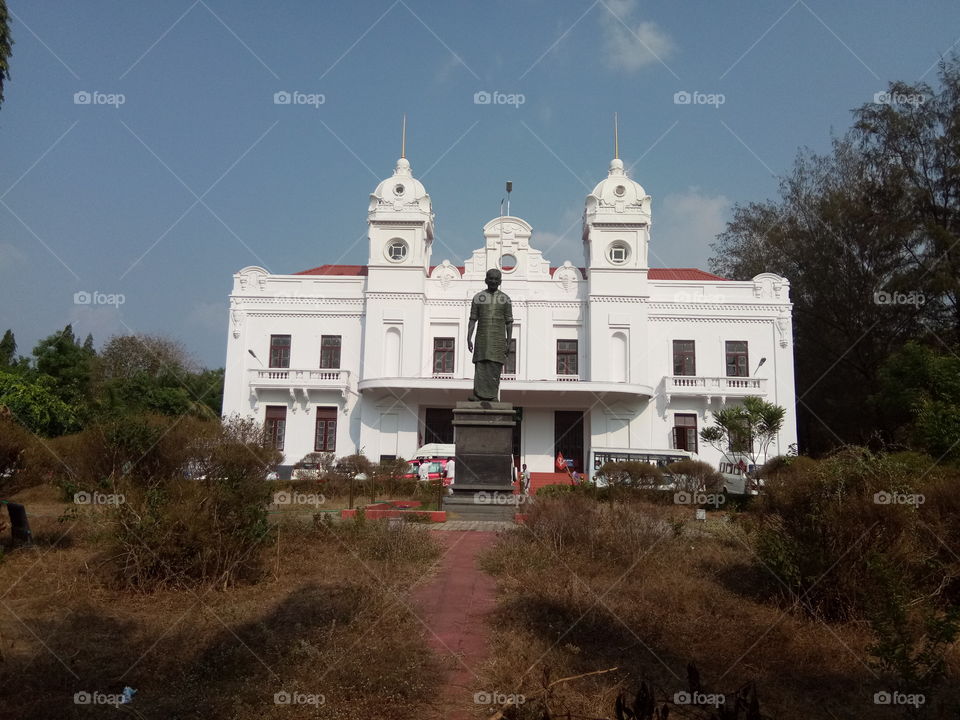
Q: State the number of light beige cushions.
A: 0